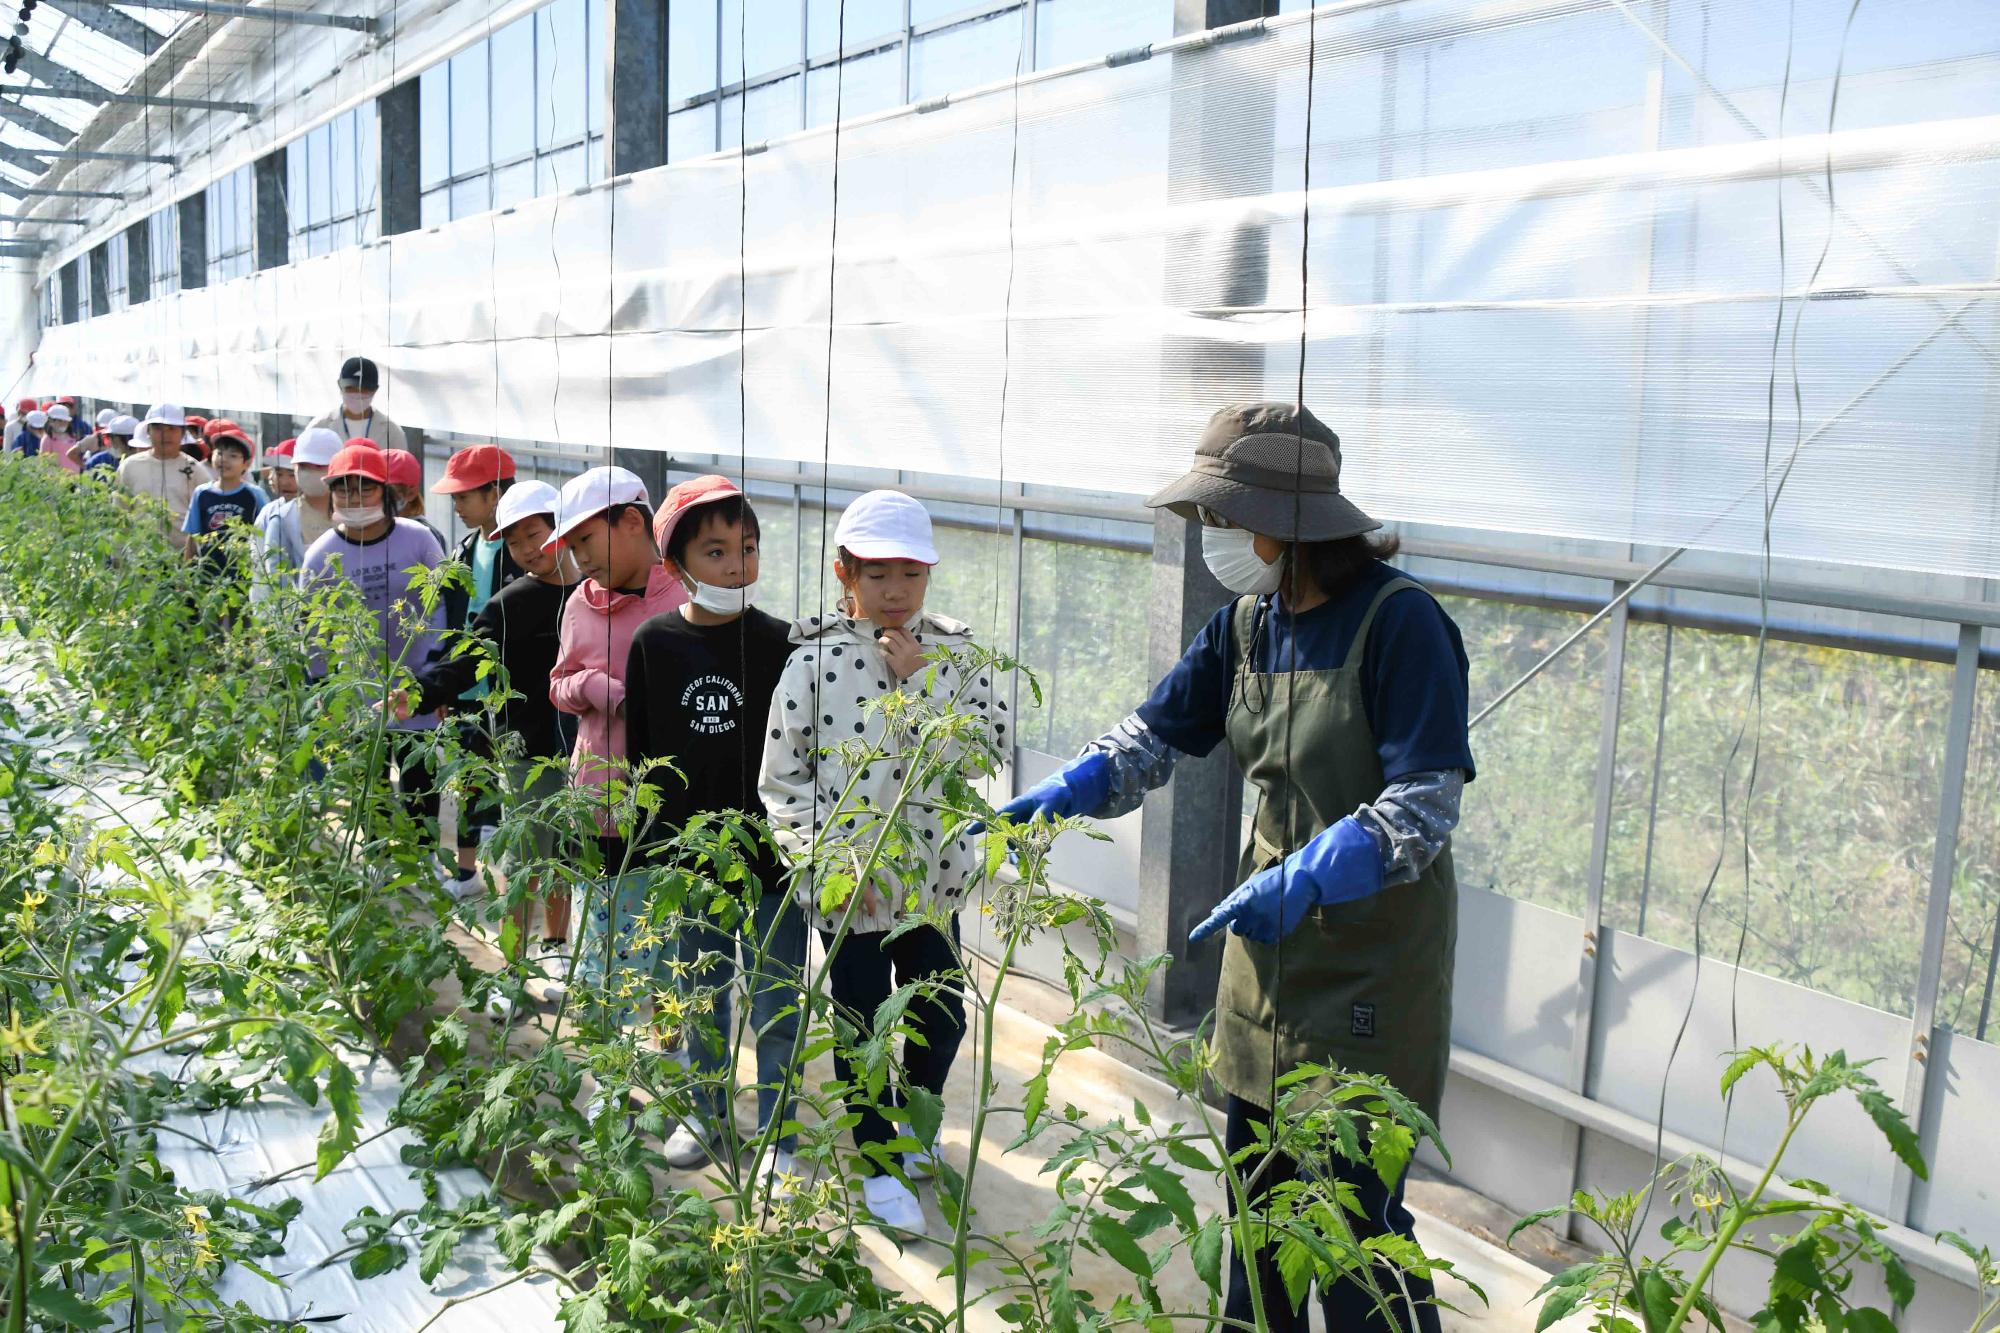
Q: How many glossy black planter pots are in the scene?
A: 0